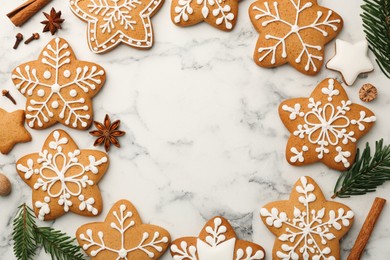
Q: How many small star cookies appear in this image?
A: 2